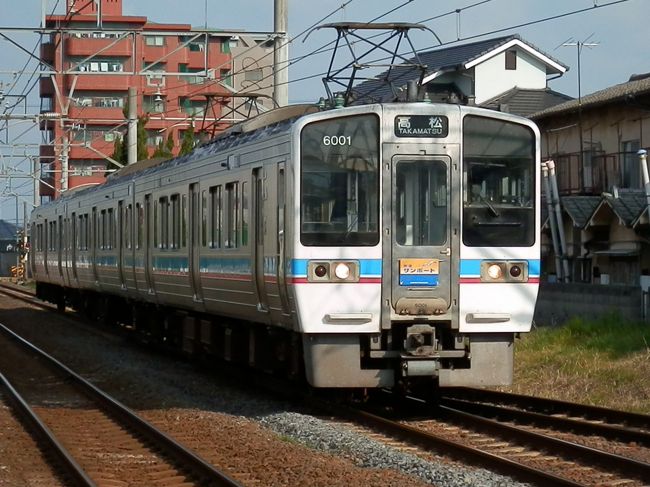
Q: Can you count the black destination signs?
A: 1